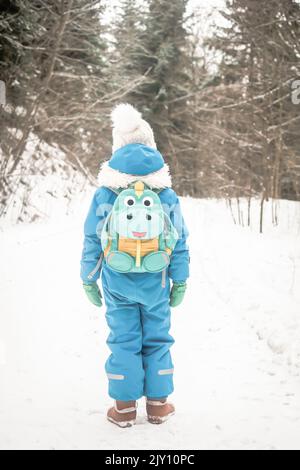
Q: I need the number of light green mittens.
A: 2